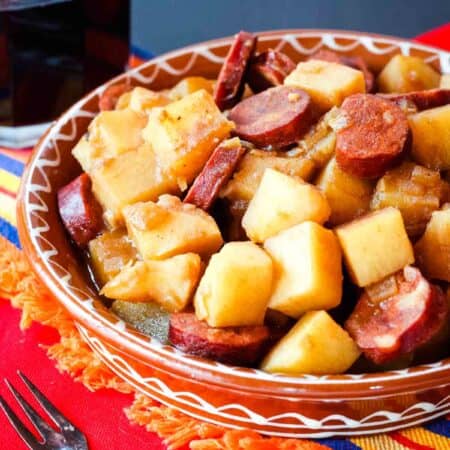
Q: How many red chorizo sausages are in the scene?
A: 11